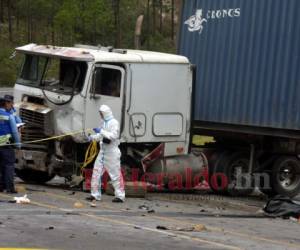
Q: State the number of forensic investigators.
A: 1